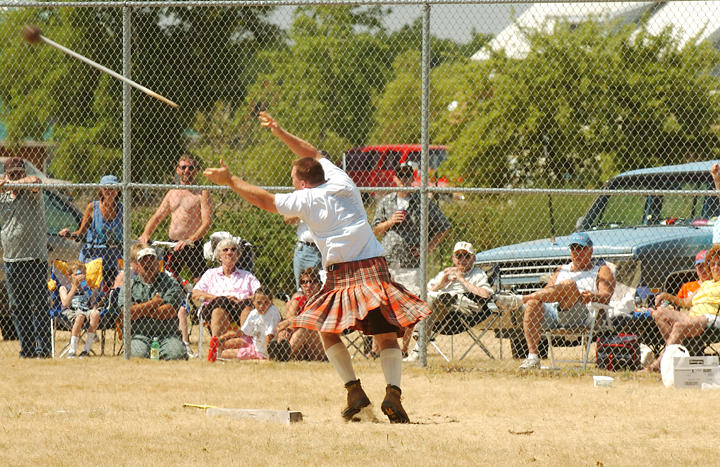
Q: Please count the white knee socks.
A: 2